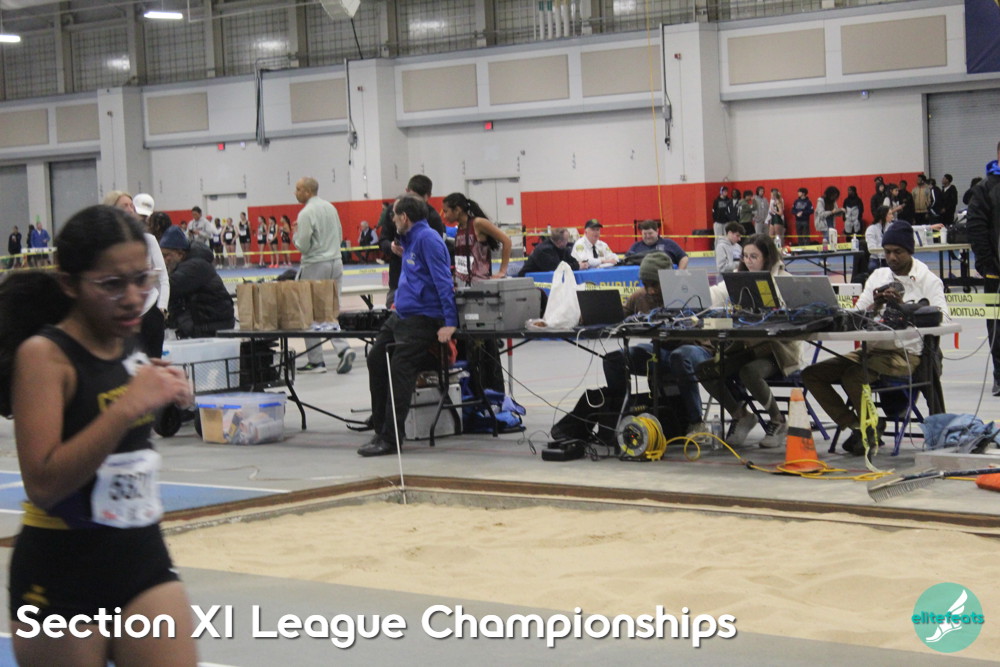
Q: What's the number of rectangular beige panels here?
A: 9